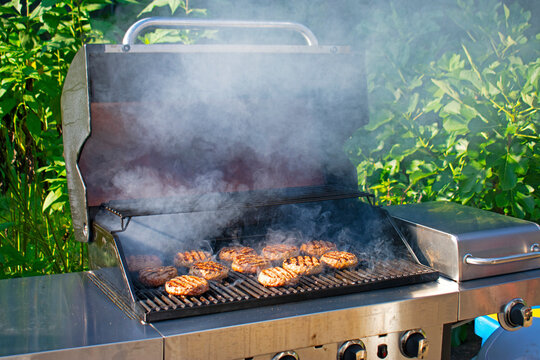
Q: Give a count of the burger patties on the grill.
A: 12